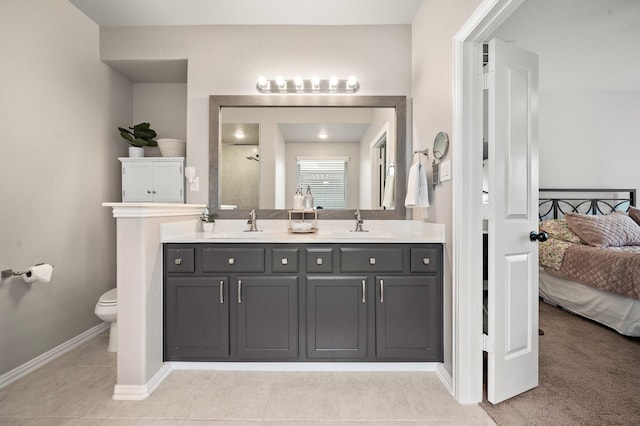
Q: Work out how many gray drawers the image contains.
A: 6